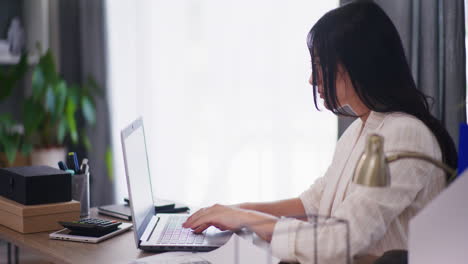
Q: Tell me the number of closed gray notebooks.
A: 1